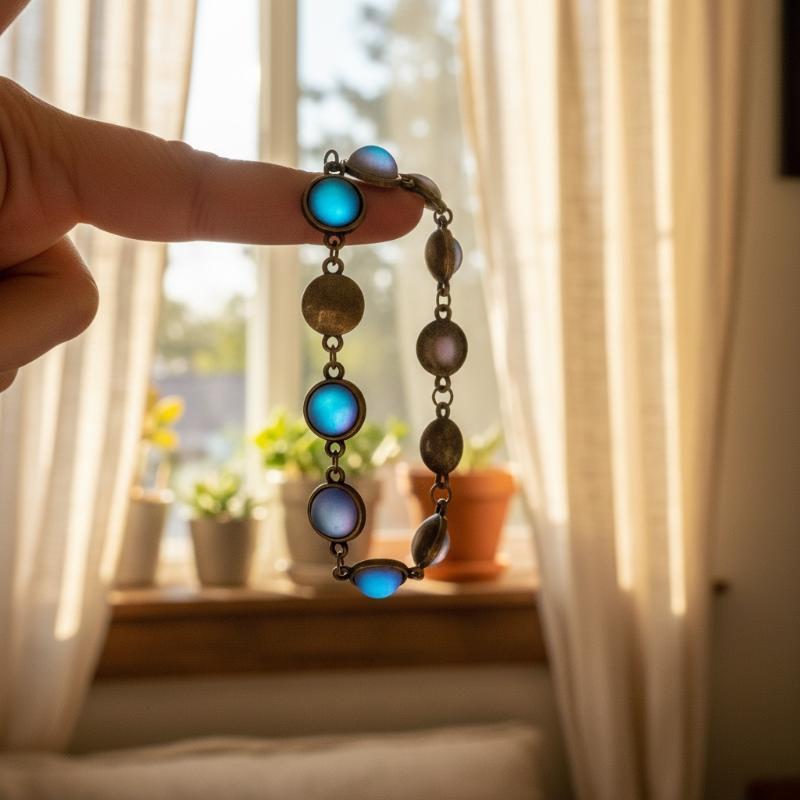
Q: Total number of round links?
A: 11